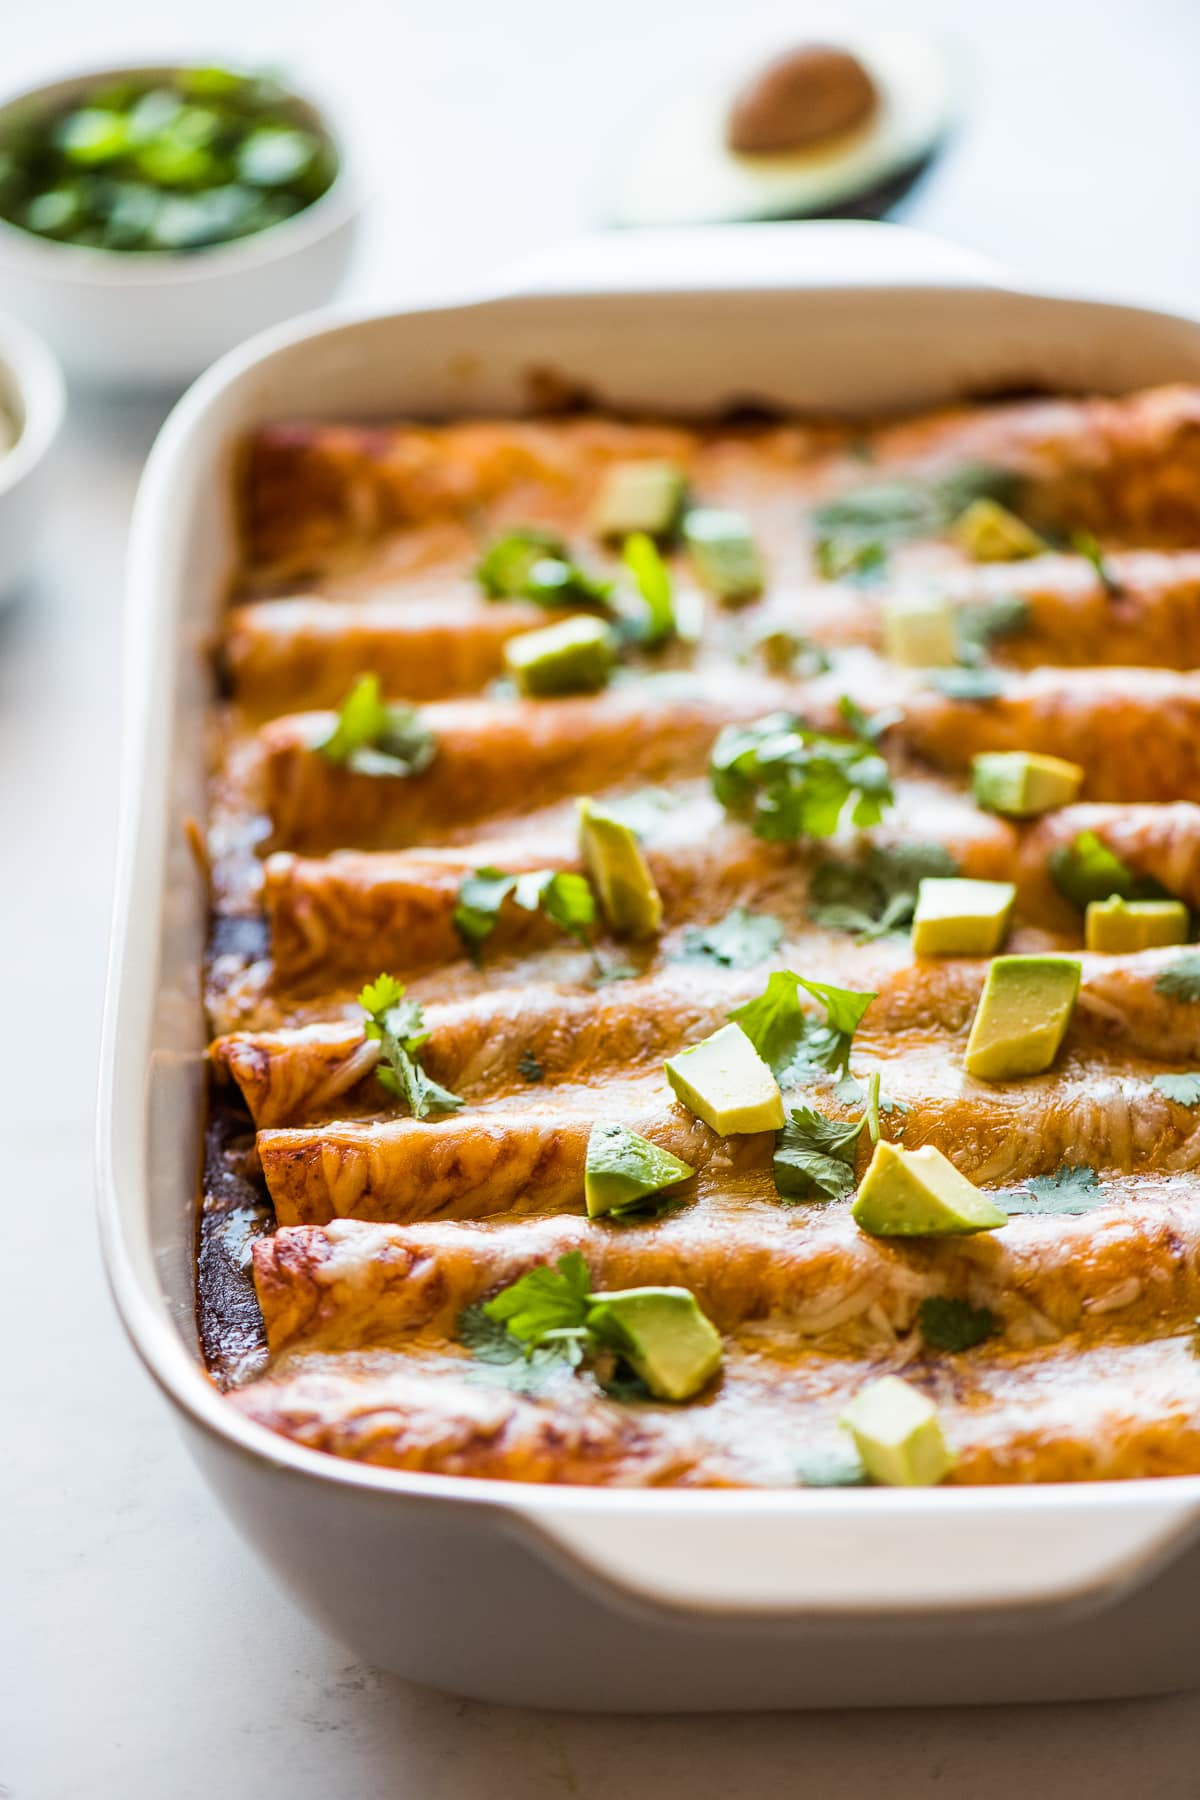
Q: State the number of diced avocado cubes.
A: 15